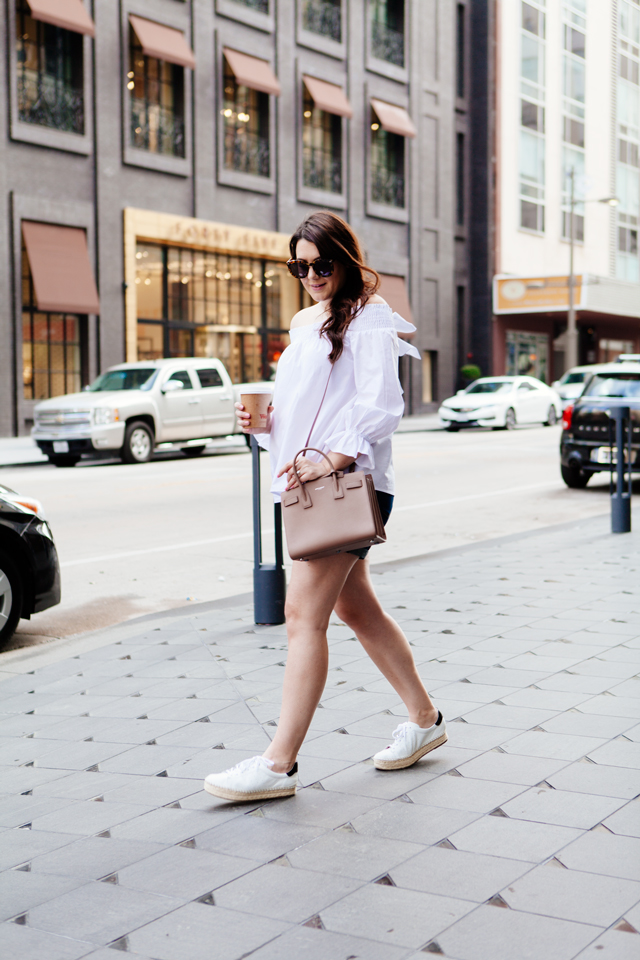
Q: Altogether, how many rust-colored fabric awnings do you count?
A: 7